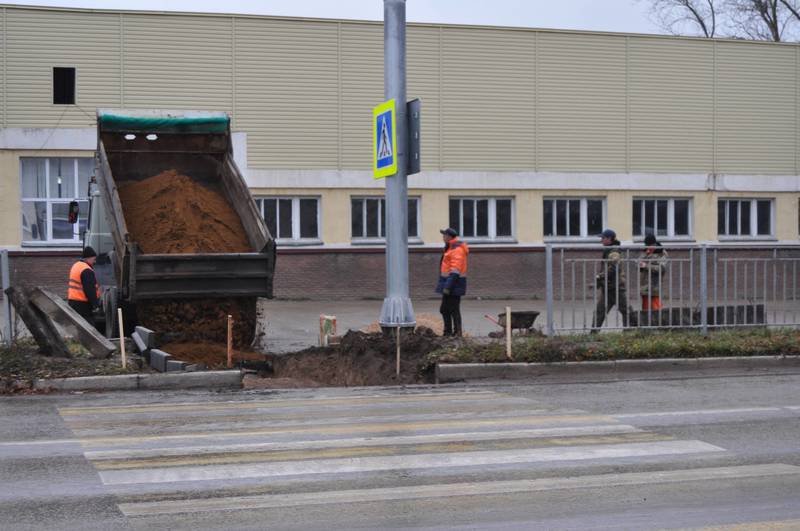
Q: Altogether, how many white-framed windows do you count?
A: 7